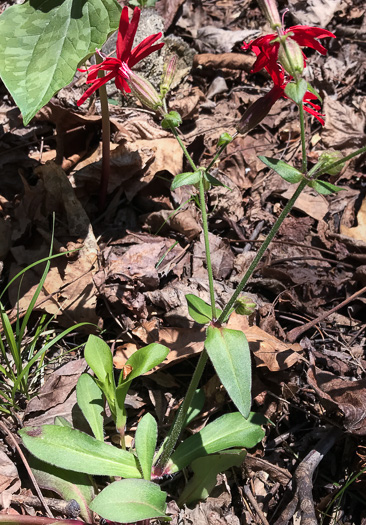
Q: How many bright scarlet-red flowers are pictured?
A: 3